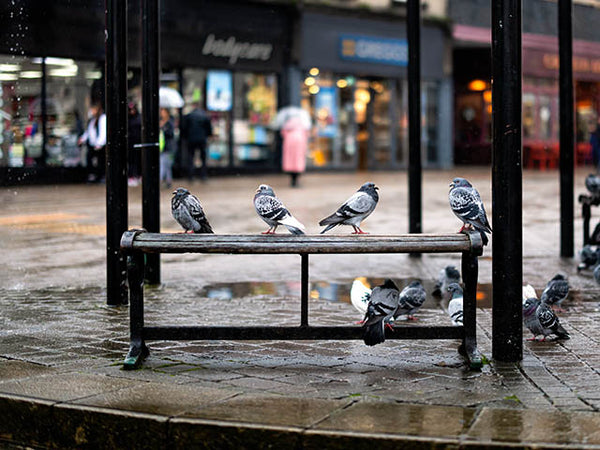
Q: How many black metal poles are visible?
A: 5